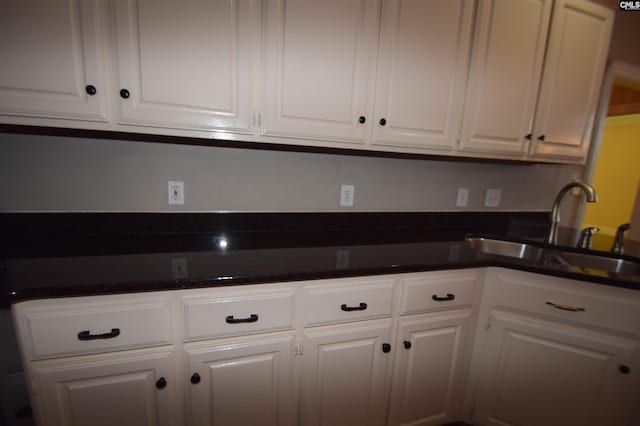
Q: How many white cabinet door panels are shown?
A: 11